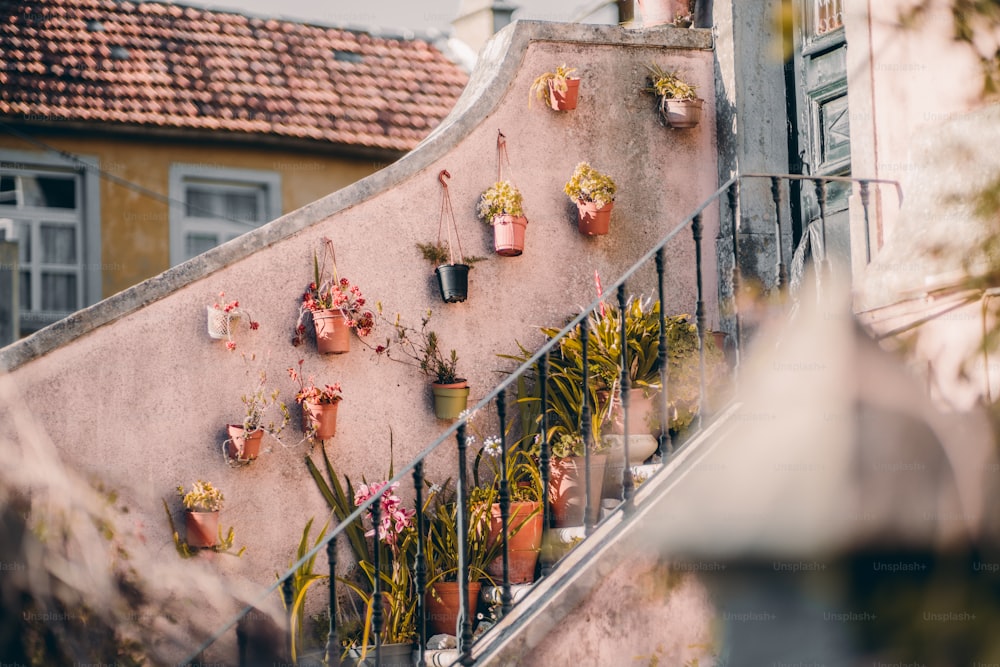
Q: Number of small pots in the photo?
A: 11